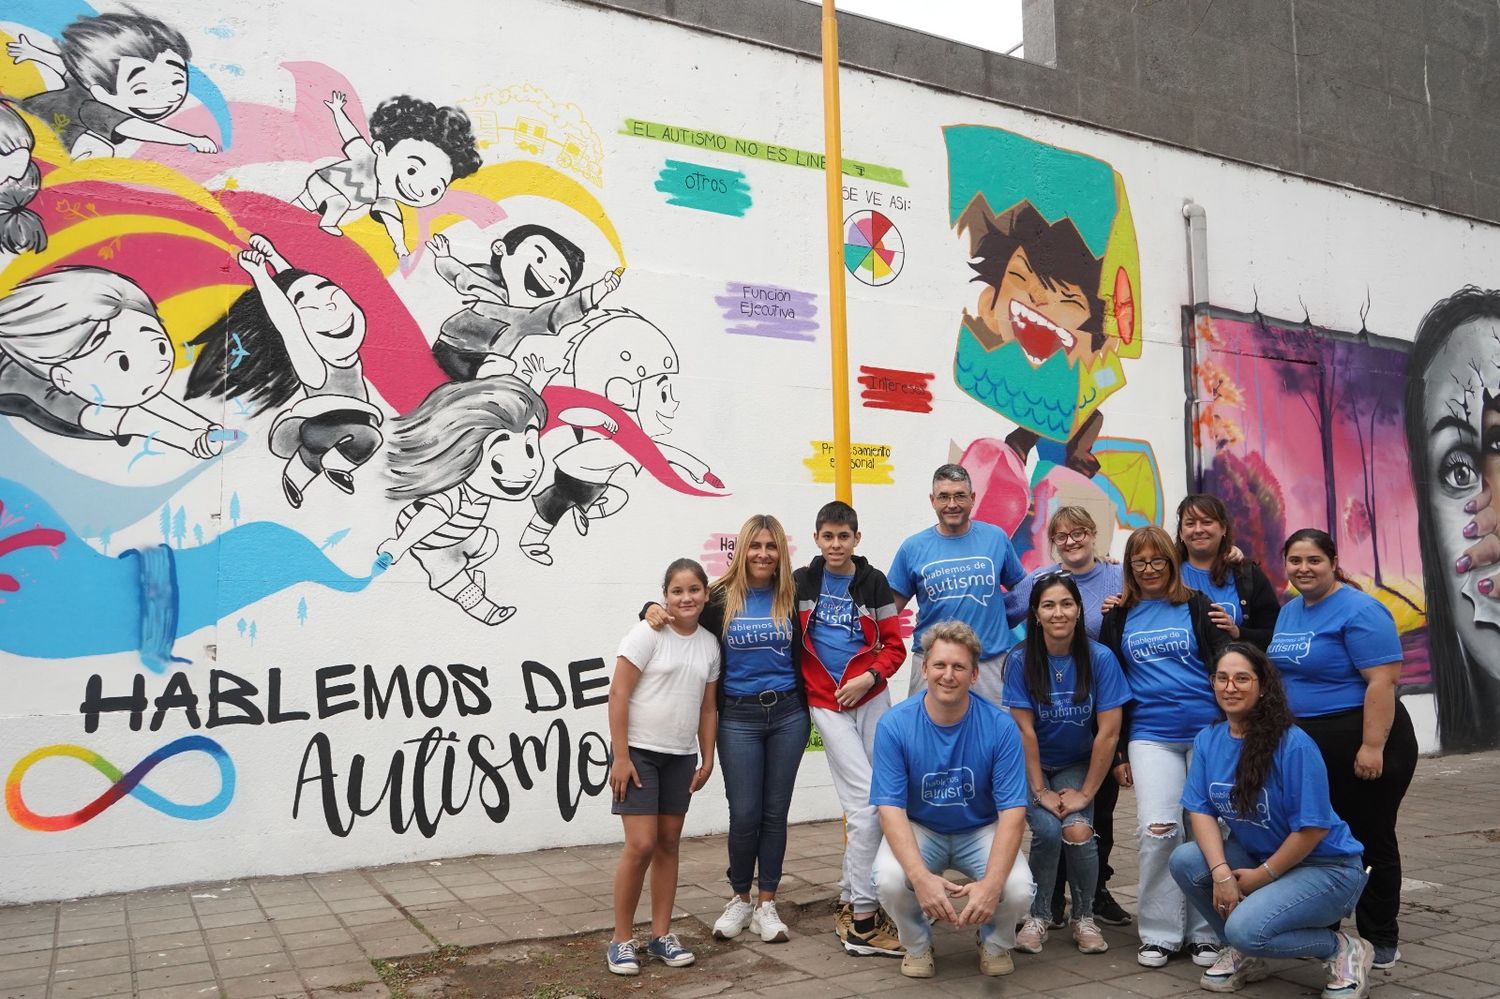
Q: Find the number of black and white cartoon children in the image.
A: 8